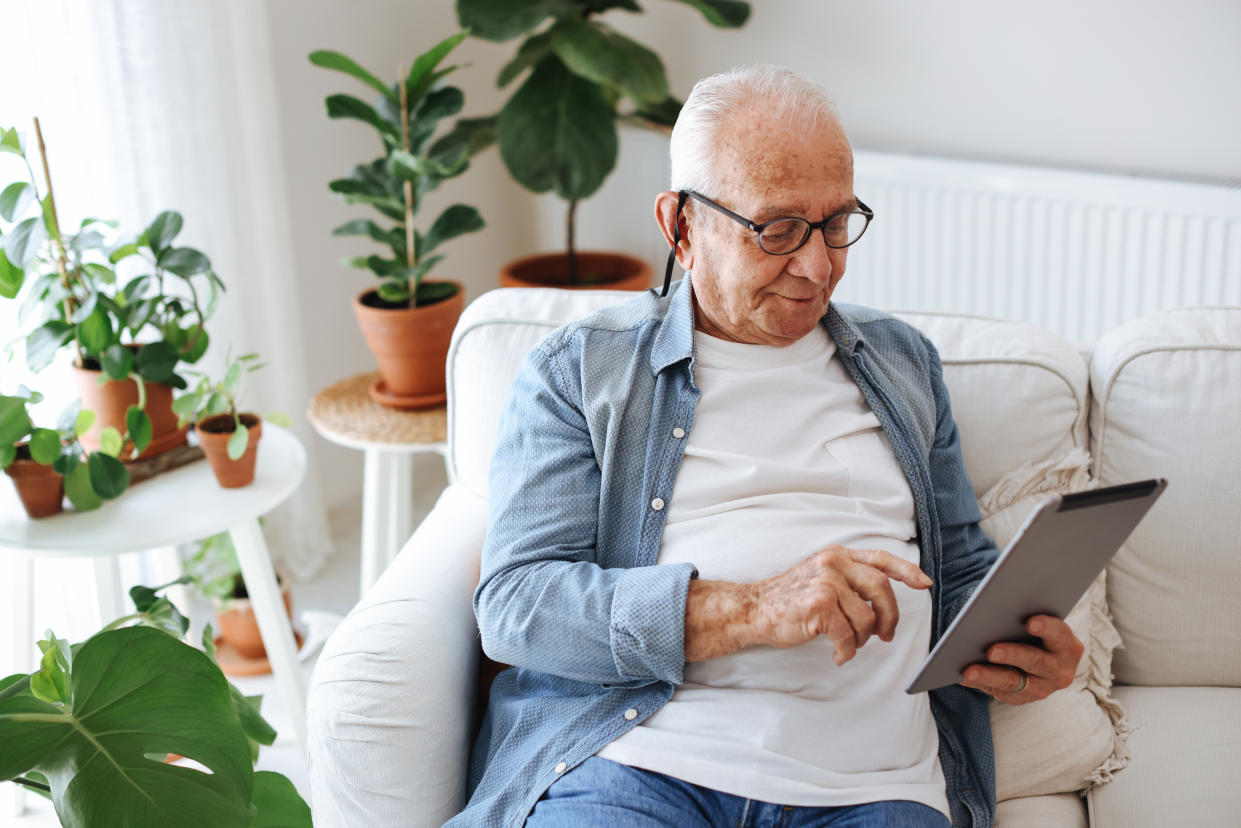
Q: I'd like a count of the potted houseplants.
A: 7